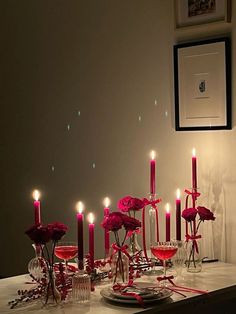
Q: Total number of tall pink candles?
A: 8